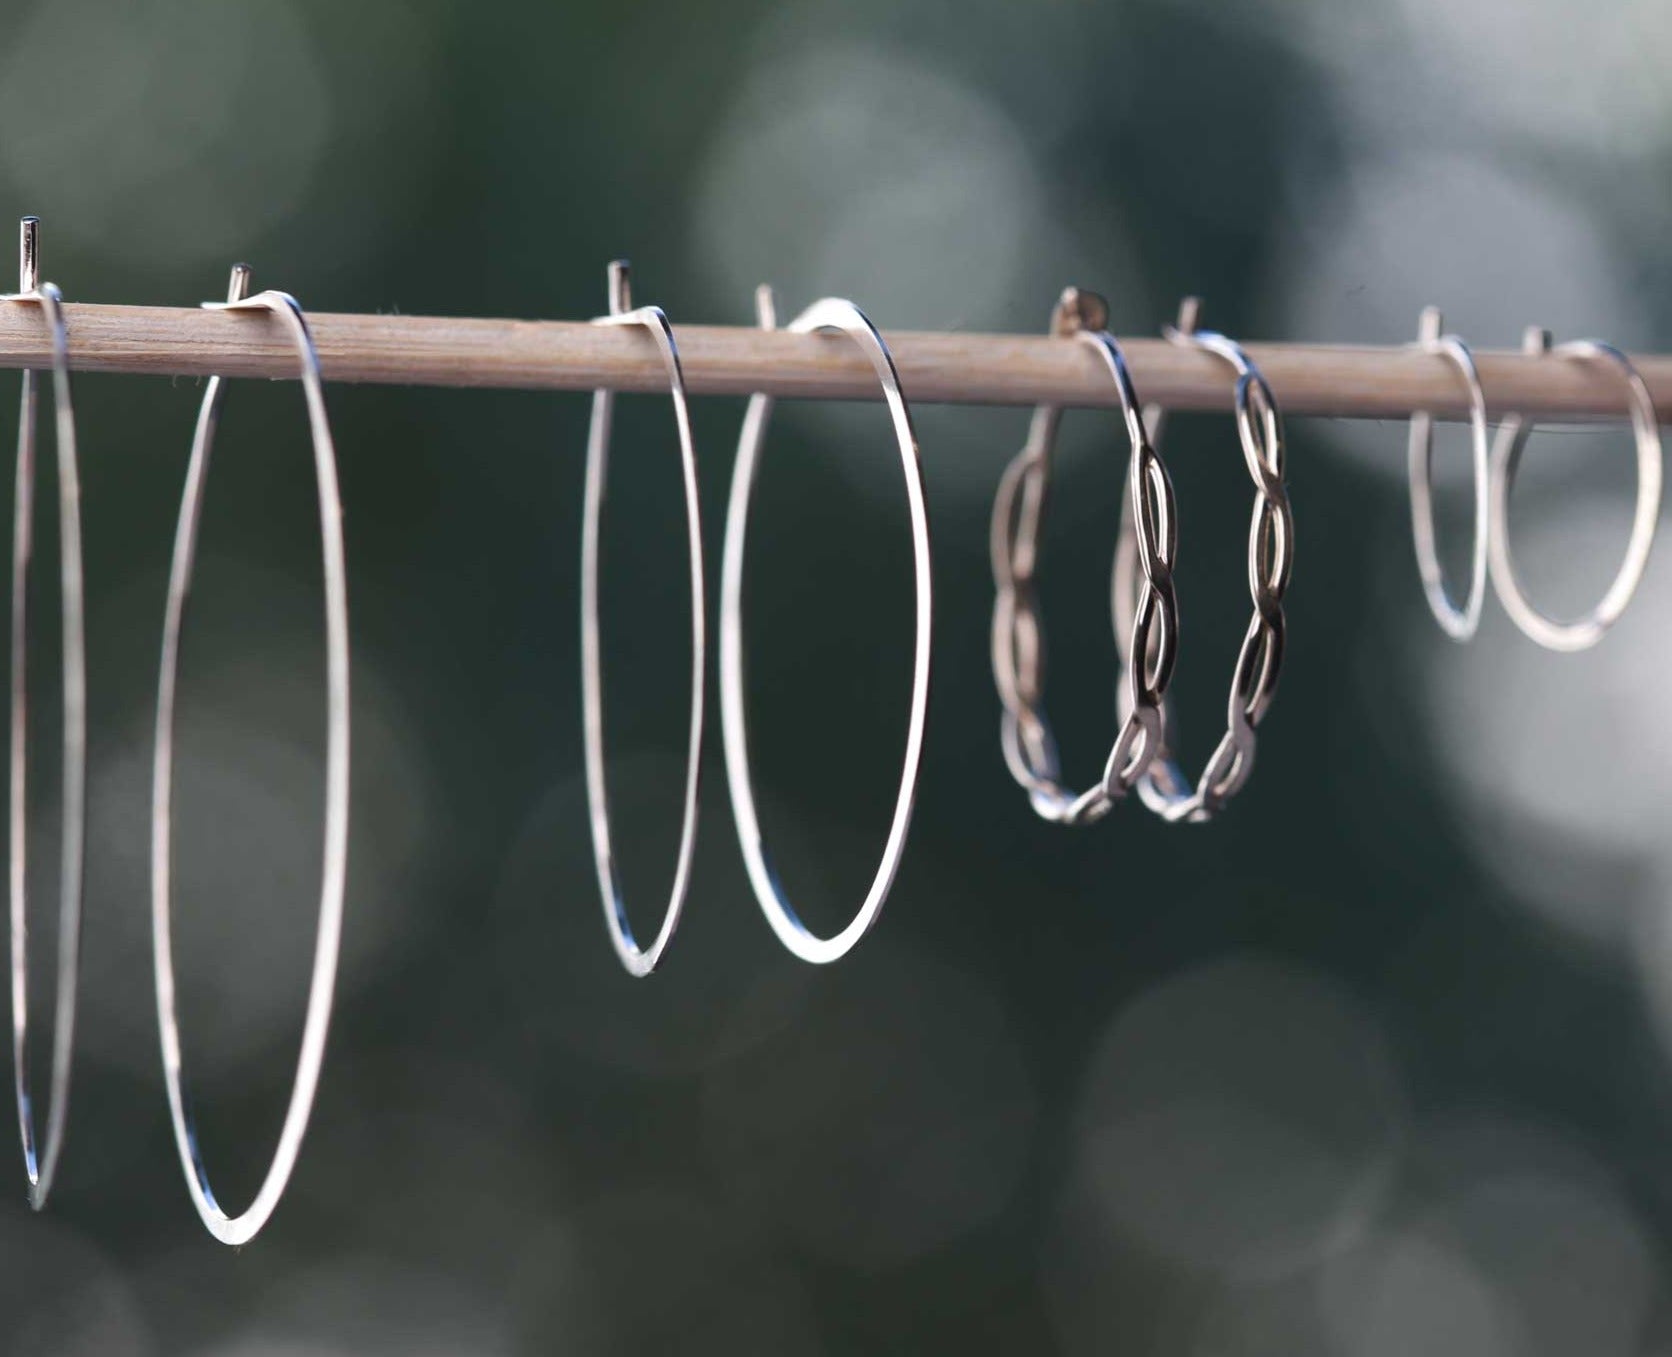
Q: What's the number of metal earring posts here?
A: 8